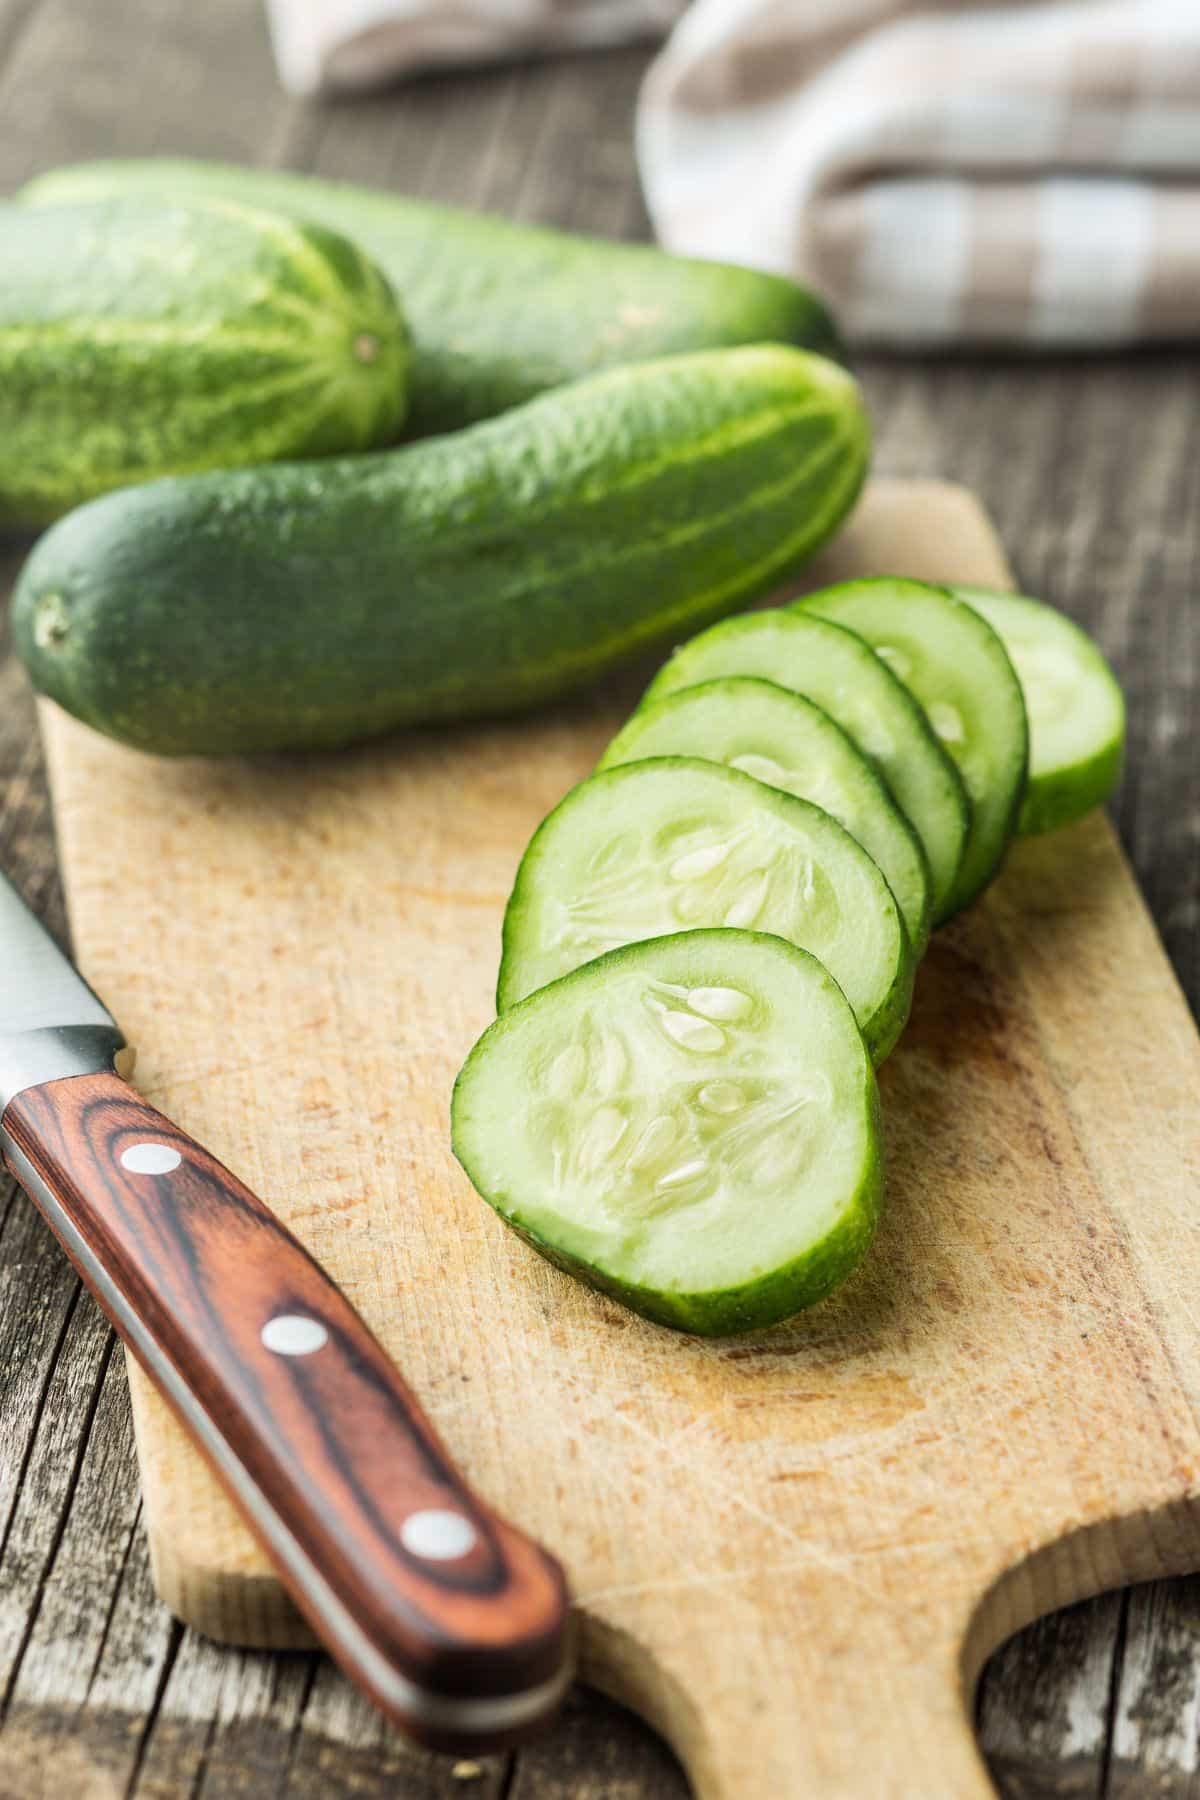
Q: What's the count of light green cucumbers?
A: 2